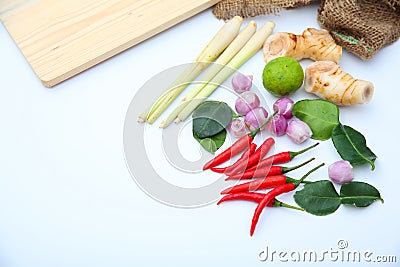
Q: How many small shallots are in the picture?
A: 8